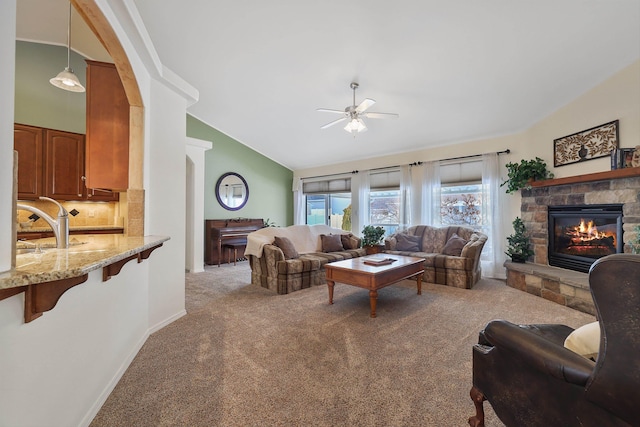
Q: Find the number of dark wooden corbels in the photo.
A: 3